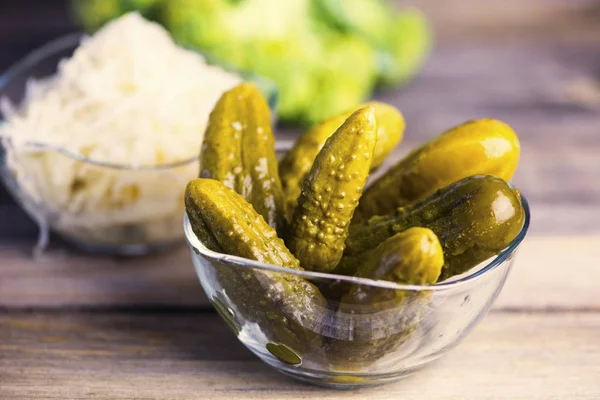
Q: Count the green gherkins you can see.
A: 7